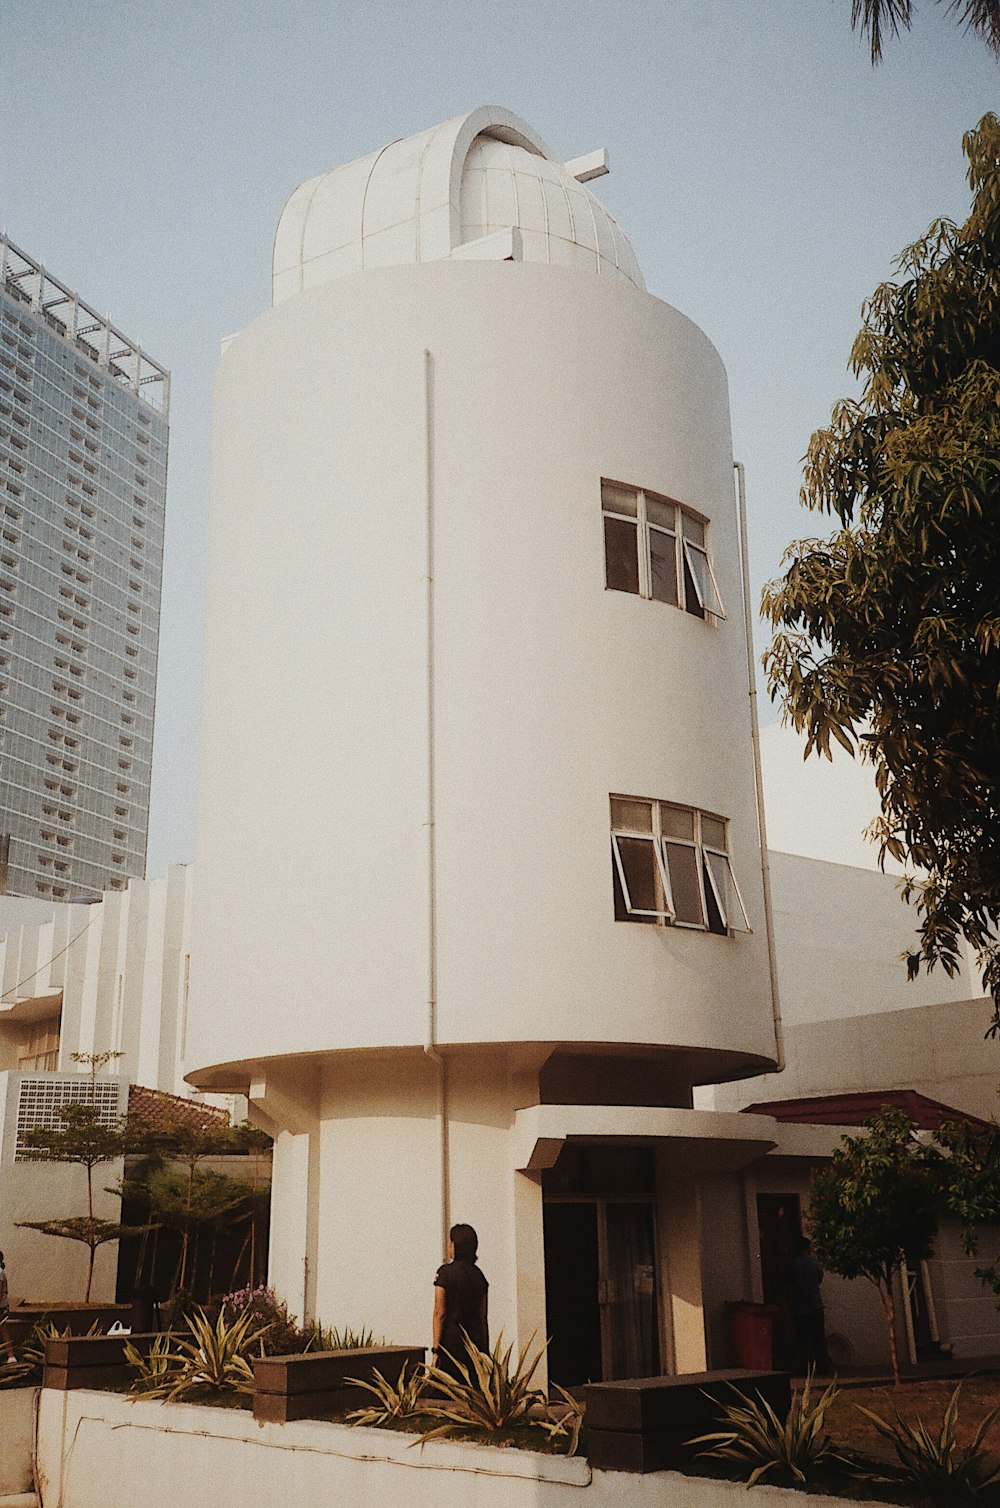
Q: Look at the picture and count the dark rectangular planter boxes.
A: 3